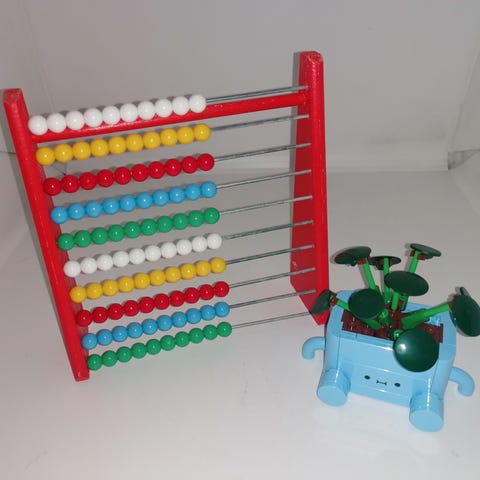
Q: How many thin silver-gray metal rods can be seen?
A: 10